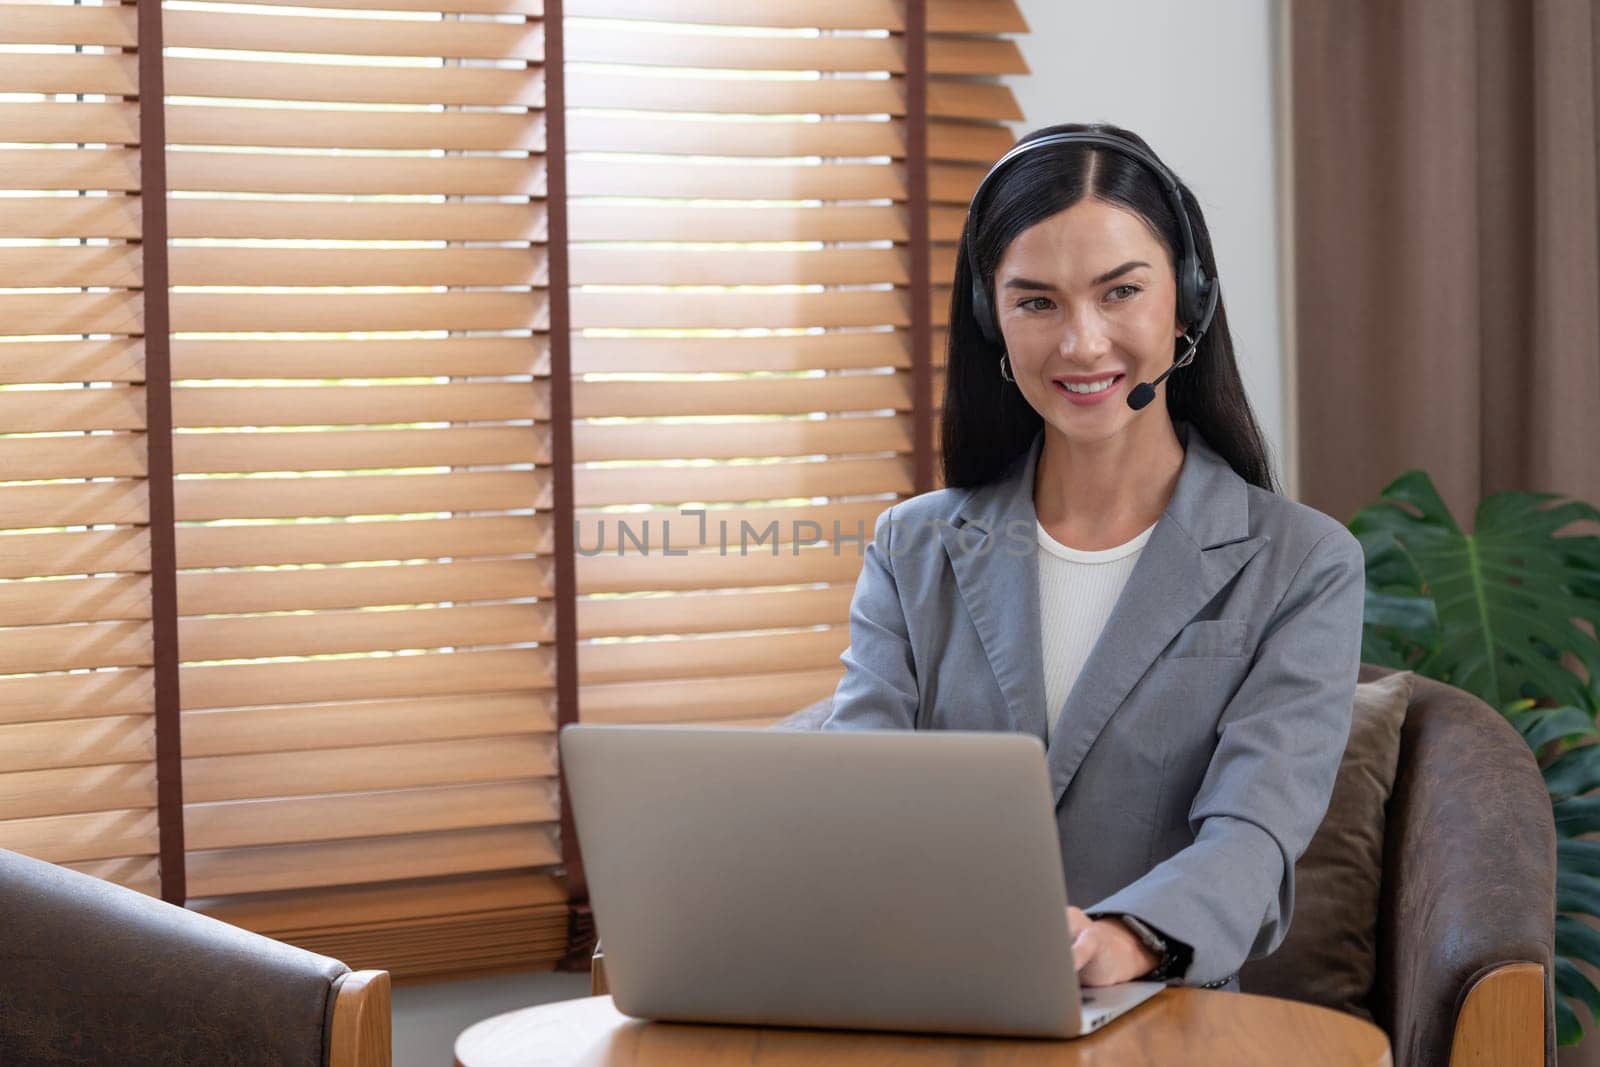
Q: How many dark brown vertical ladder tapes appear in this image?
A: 3